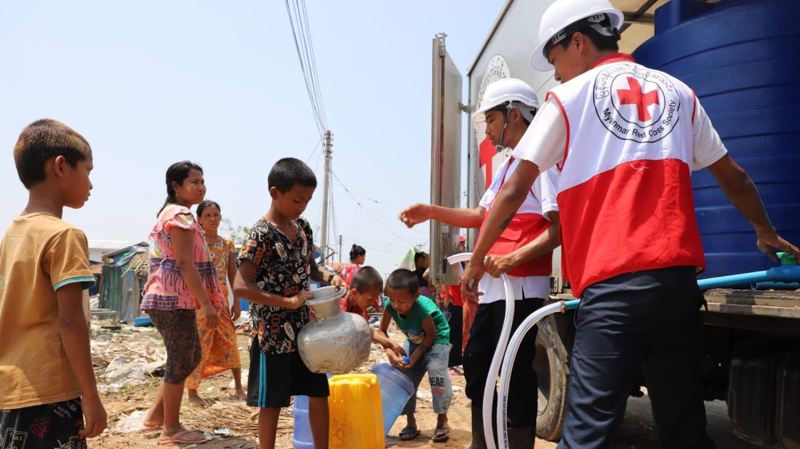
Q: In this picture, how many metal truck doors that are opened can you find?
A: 1